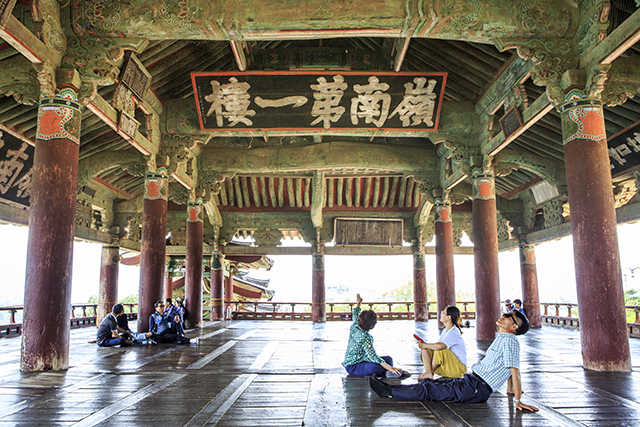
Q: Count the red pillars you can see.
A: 11